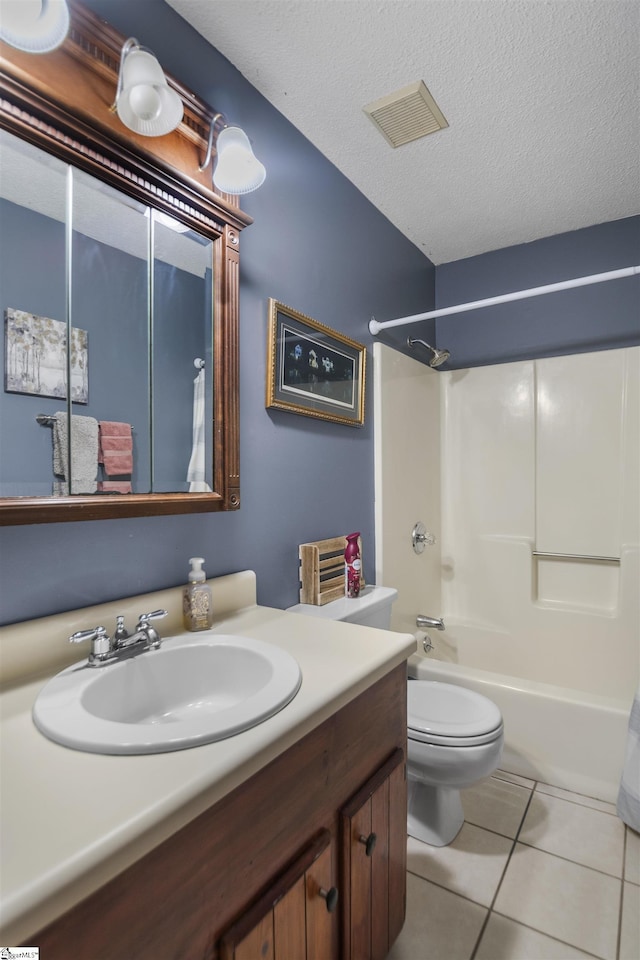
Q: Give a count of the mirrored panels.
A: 3